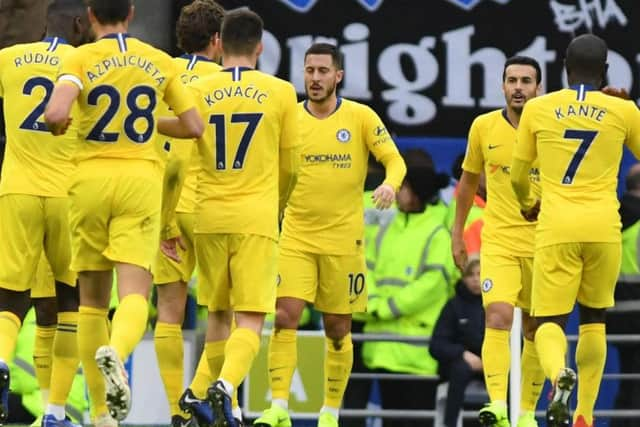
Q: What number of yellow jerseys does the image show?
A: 7